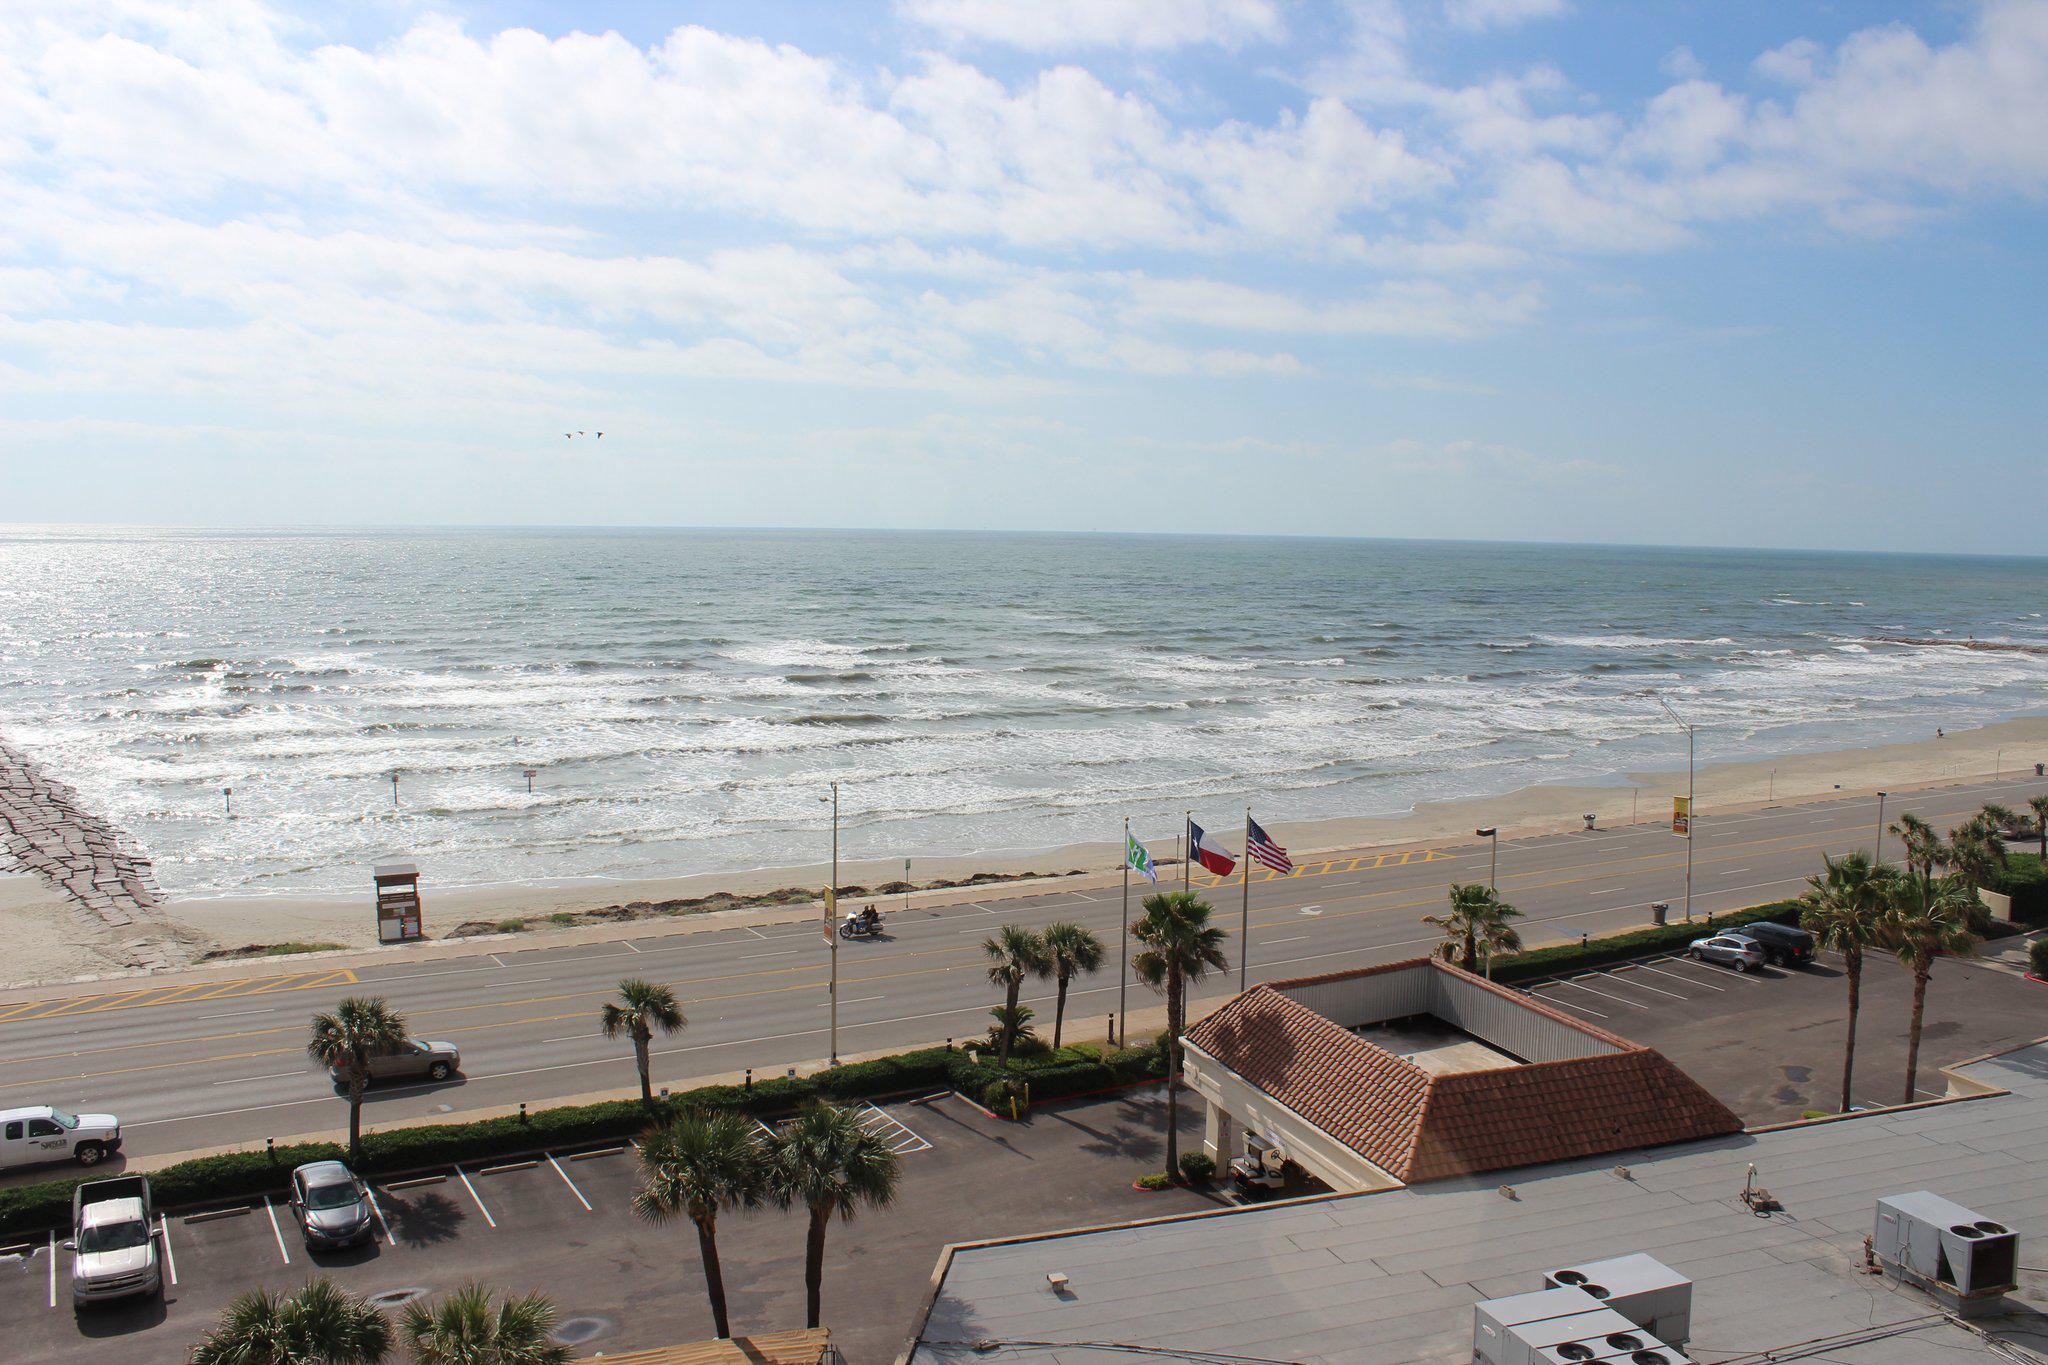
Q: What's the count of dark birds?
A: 3